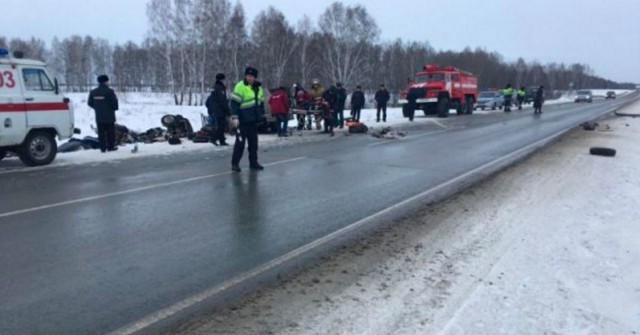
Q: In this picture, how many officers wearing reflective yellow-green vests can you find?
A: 3